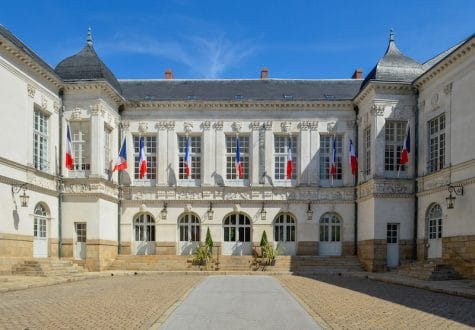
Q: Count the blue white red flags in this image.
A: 9